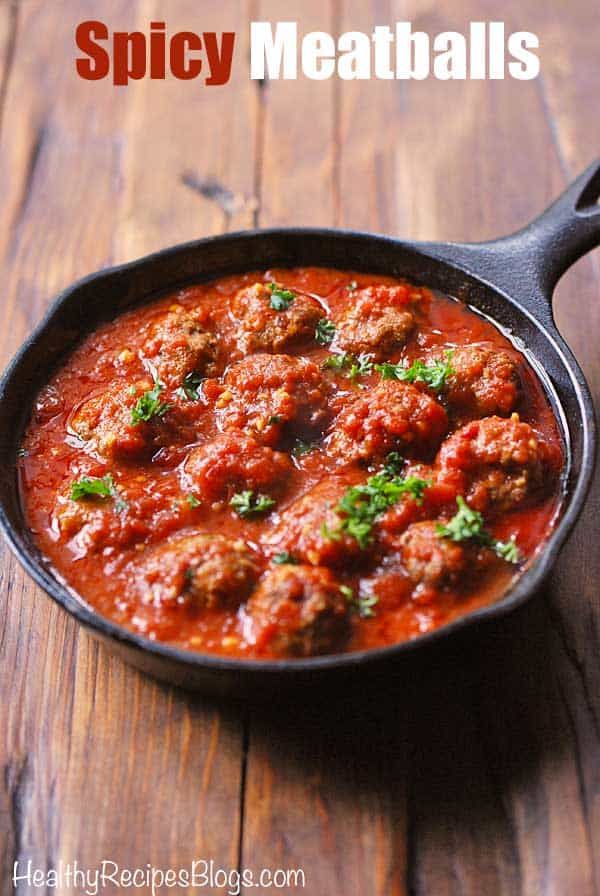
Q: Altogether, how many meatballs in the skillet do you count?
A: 14